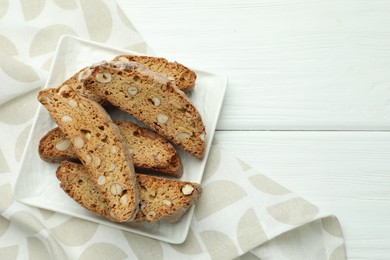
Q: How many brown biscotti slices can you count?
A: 5